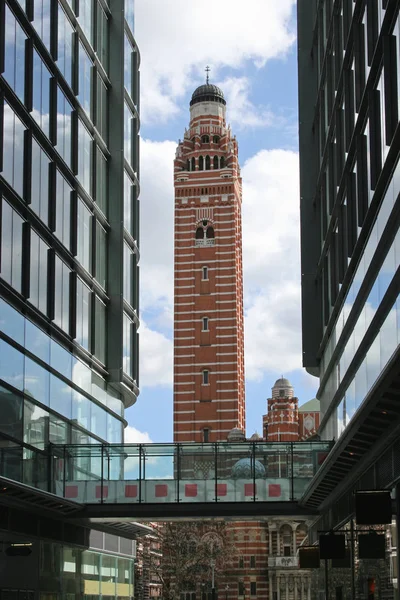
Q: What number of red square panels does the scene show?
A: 8